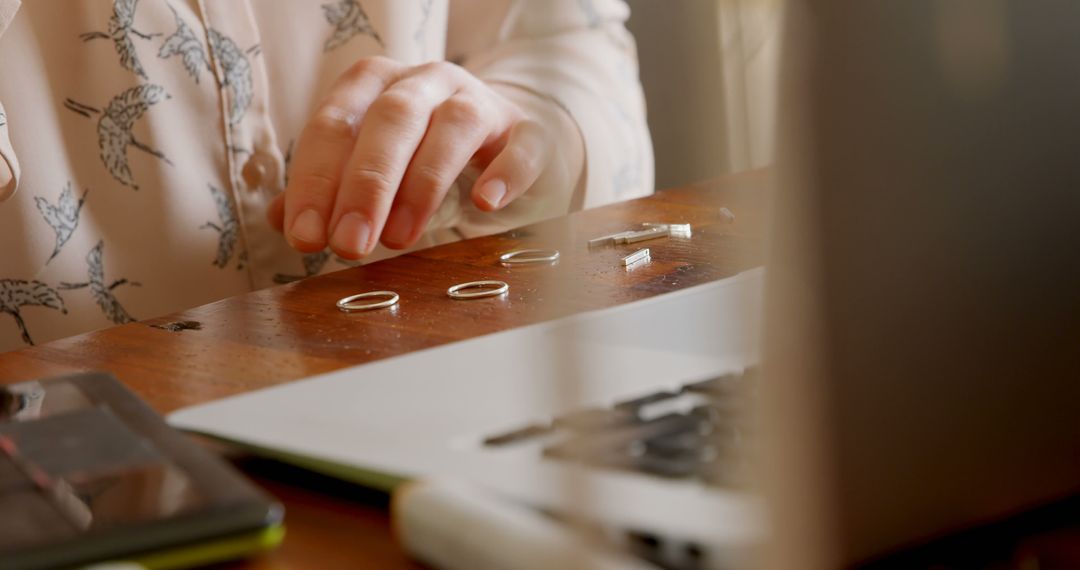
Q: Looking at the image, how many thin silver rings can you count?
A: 3